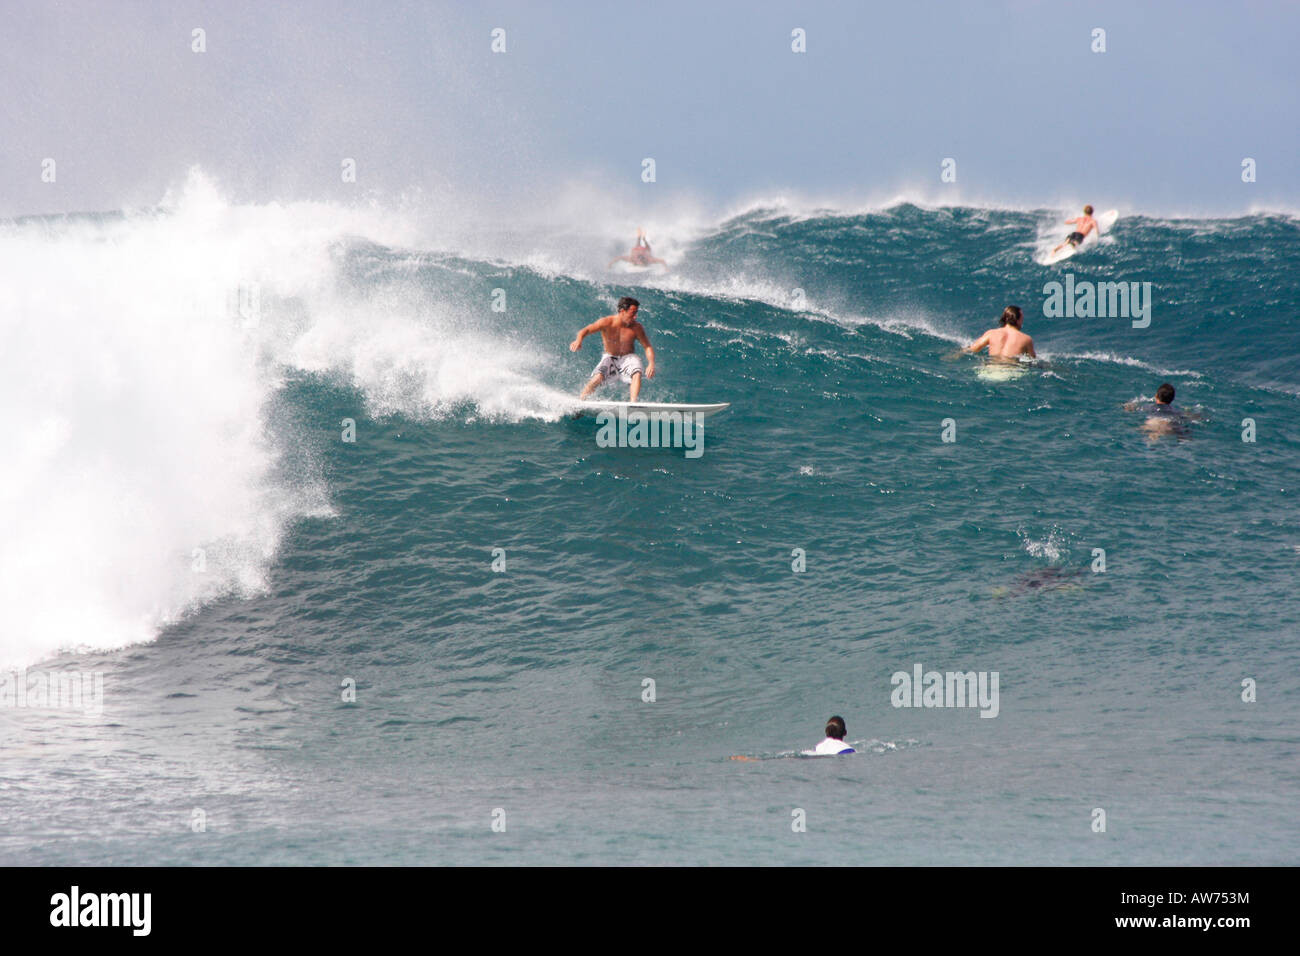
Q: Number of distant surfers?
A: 2